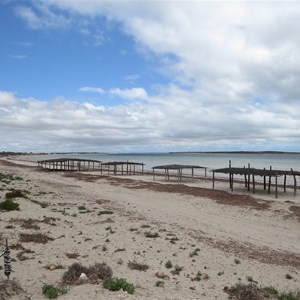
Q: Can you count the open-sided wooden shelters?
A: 4